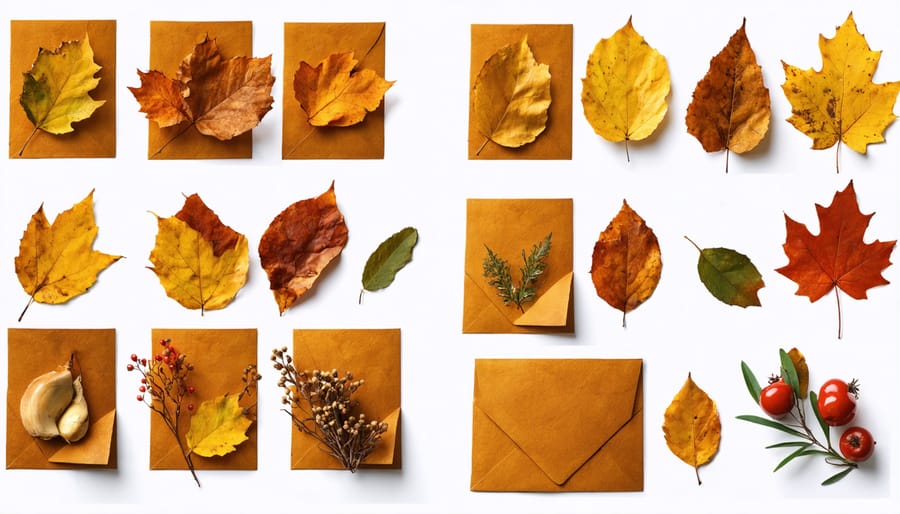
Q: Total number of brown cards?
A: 9